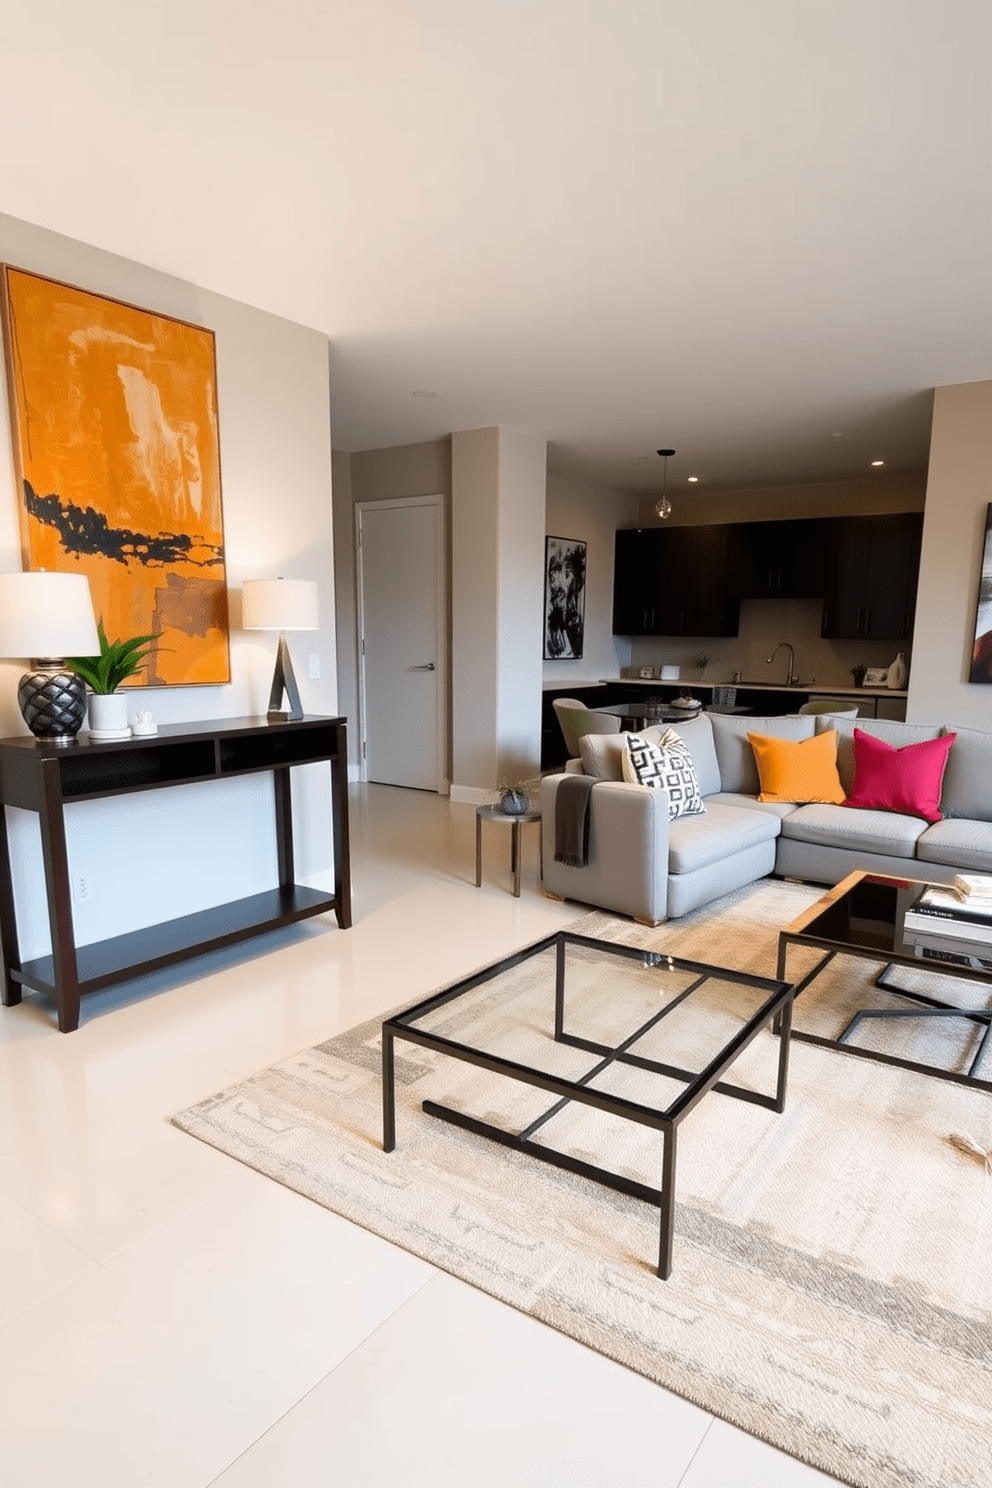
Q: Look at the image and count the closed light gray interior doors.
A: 1